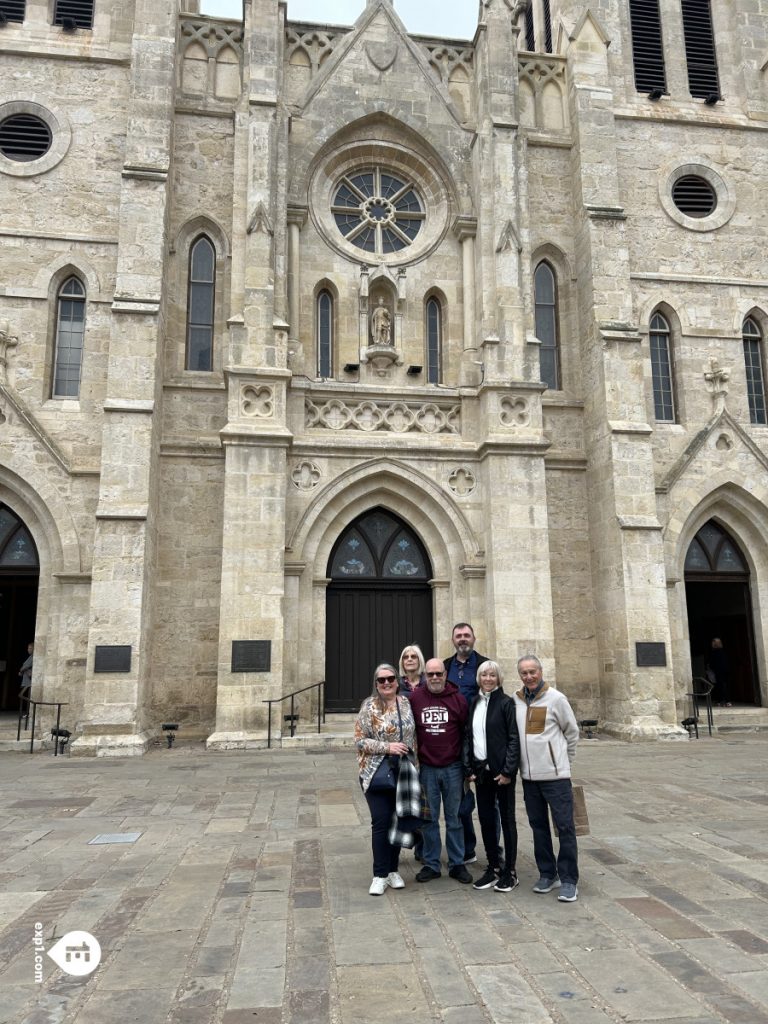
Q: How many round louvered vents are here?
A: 2